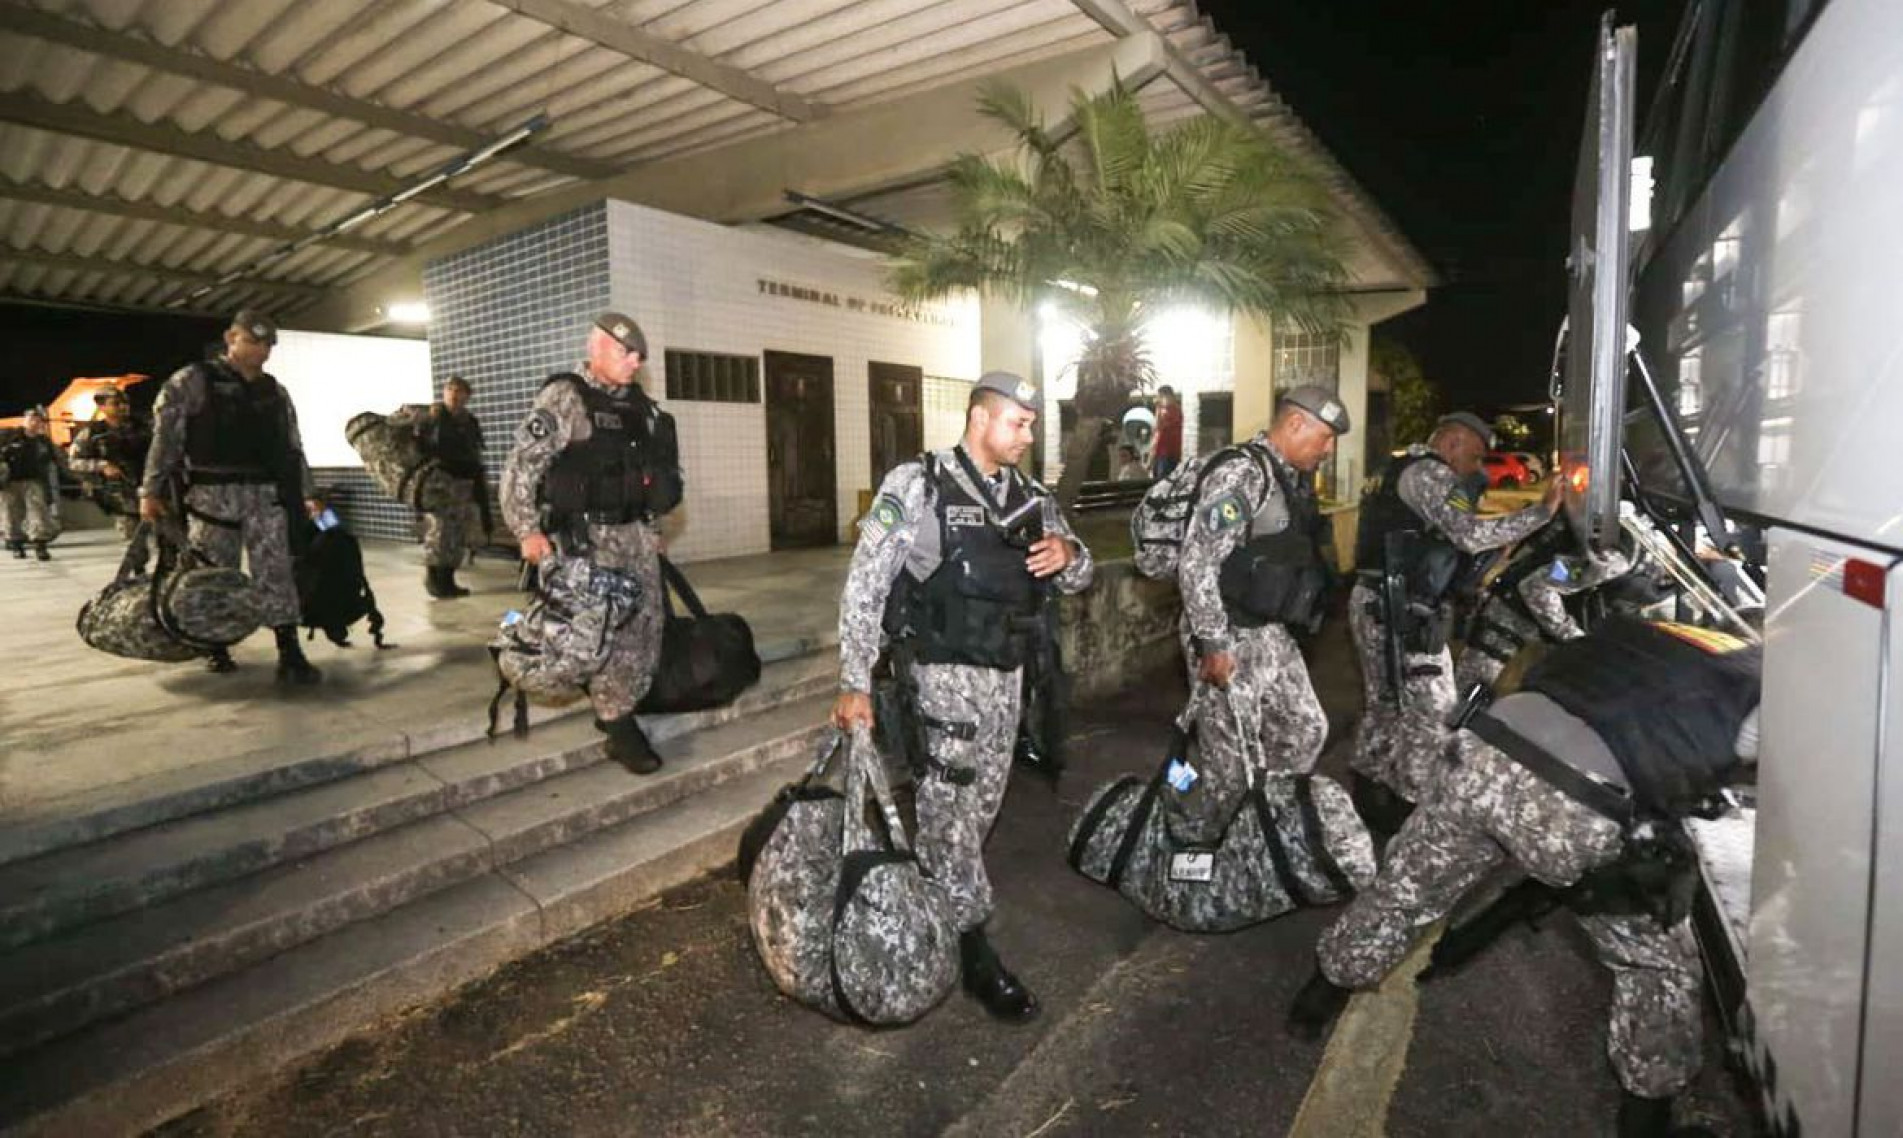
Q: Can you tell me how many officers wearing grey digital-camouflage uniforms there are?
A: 10